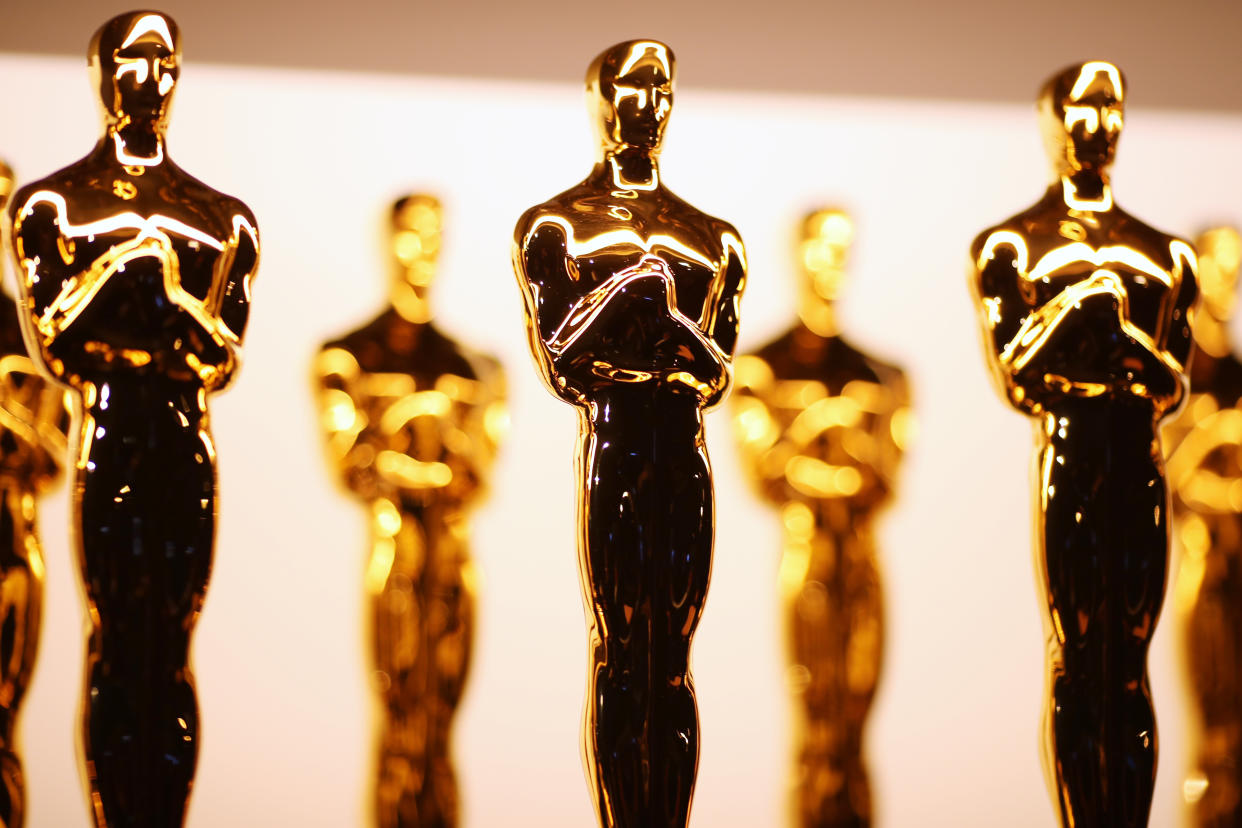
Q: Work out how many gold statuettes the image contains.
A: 7